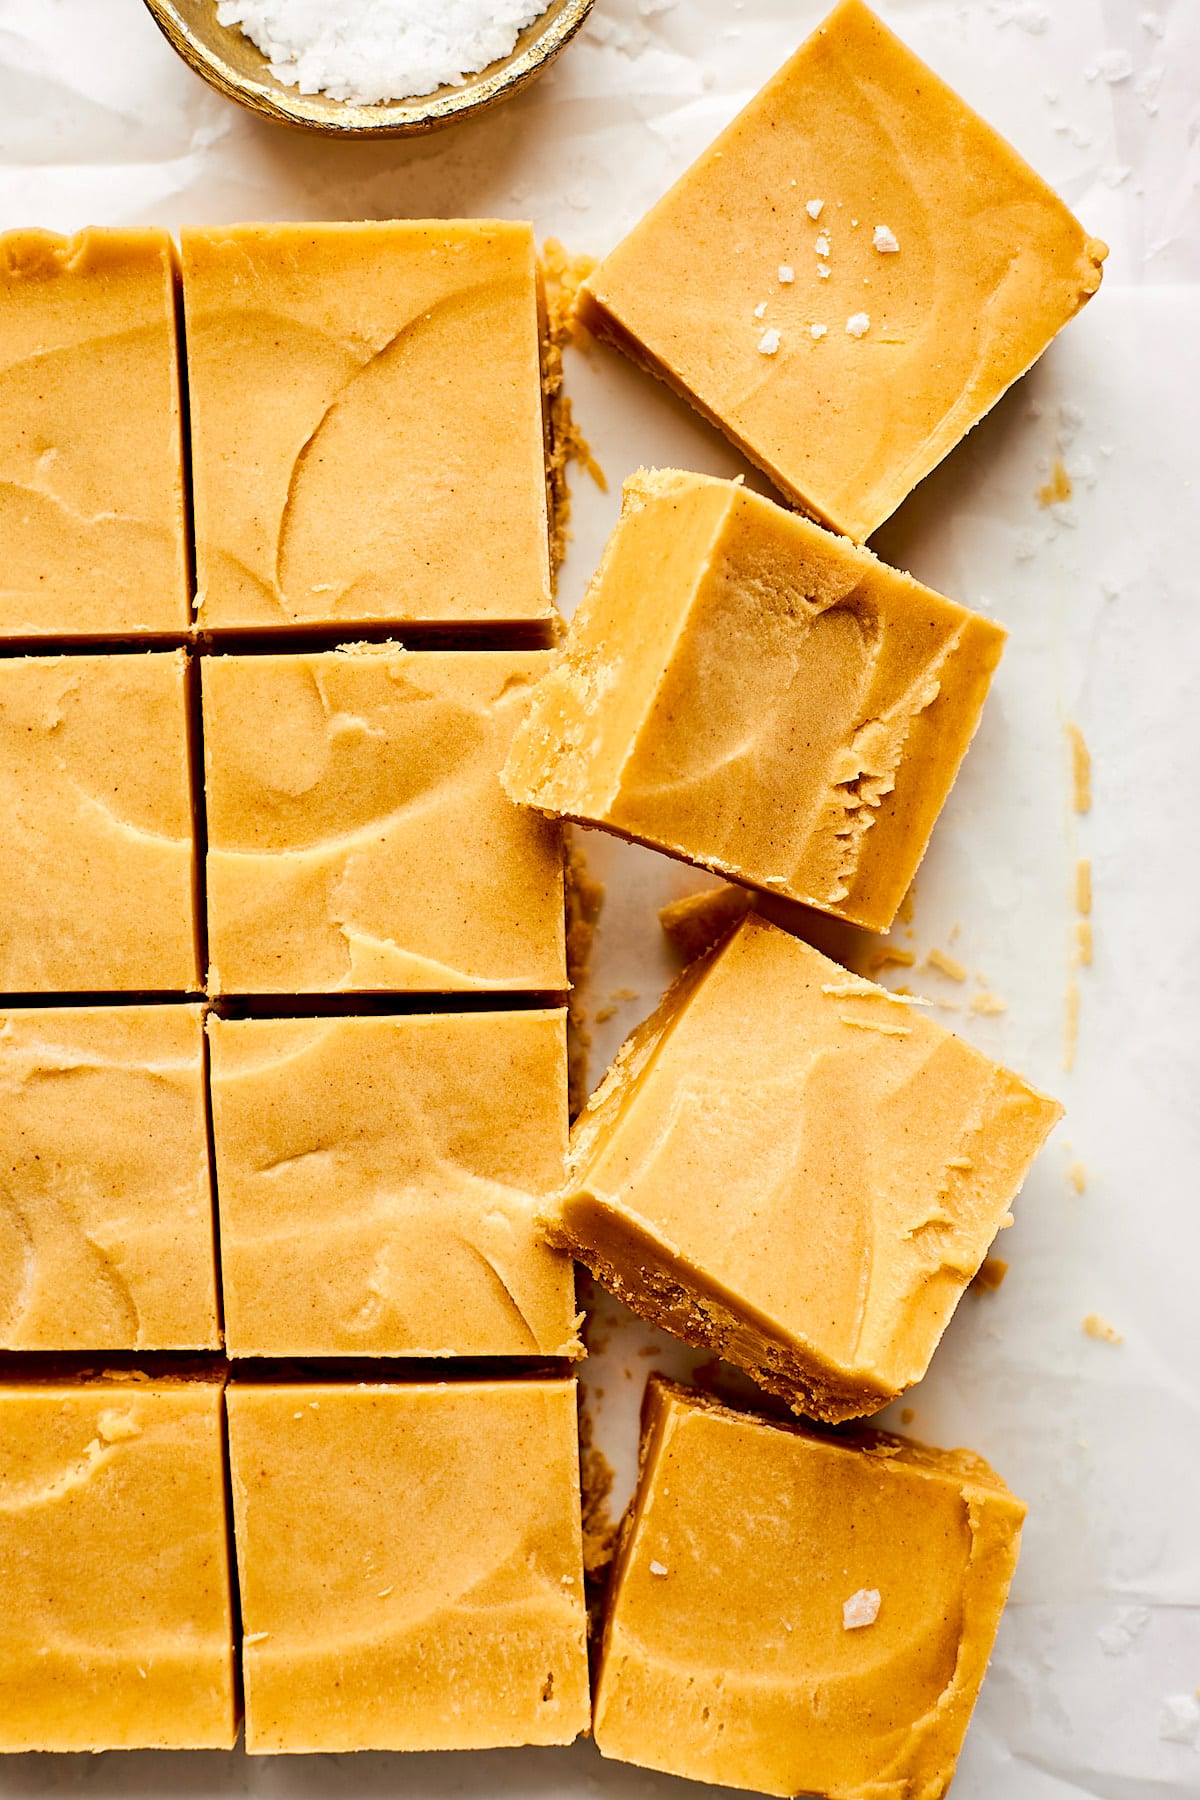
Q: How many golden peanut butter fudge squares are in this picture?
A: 12